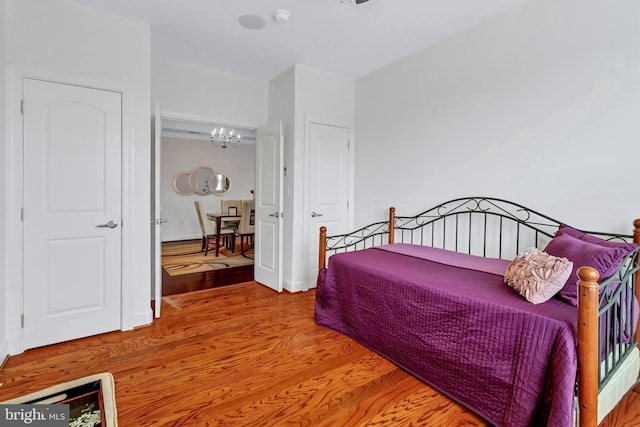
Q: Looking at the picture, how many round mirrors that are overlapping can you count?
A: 3